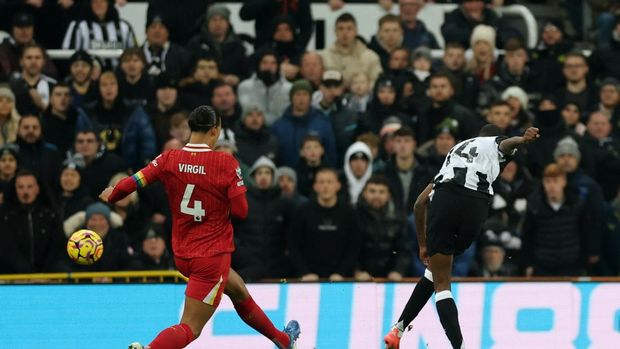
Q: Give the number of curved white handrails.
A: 1